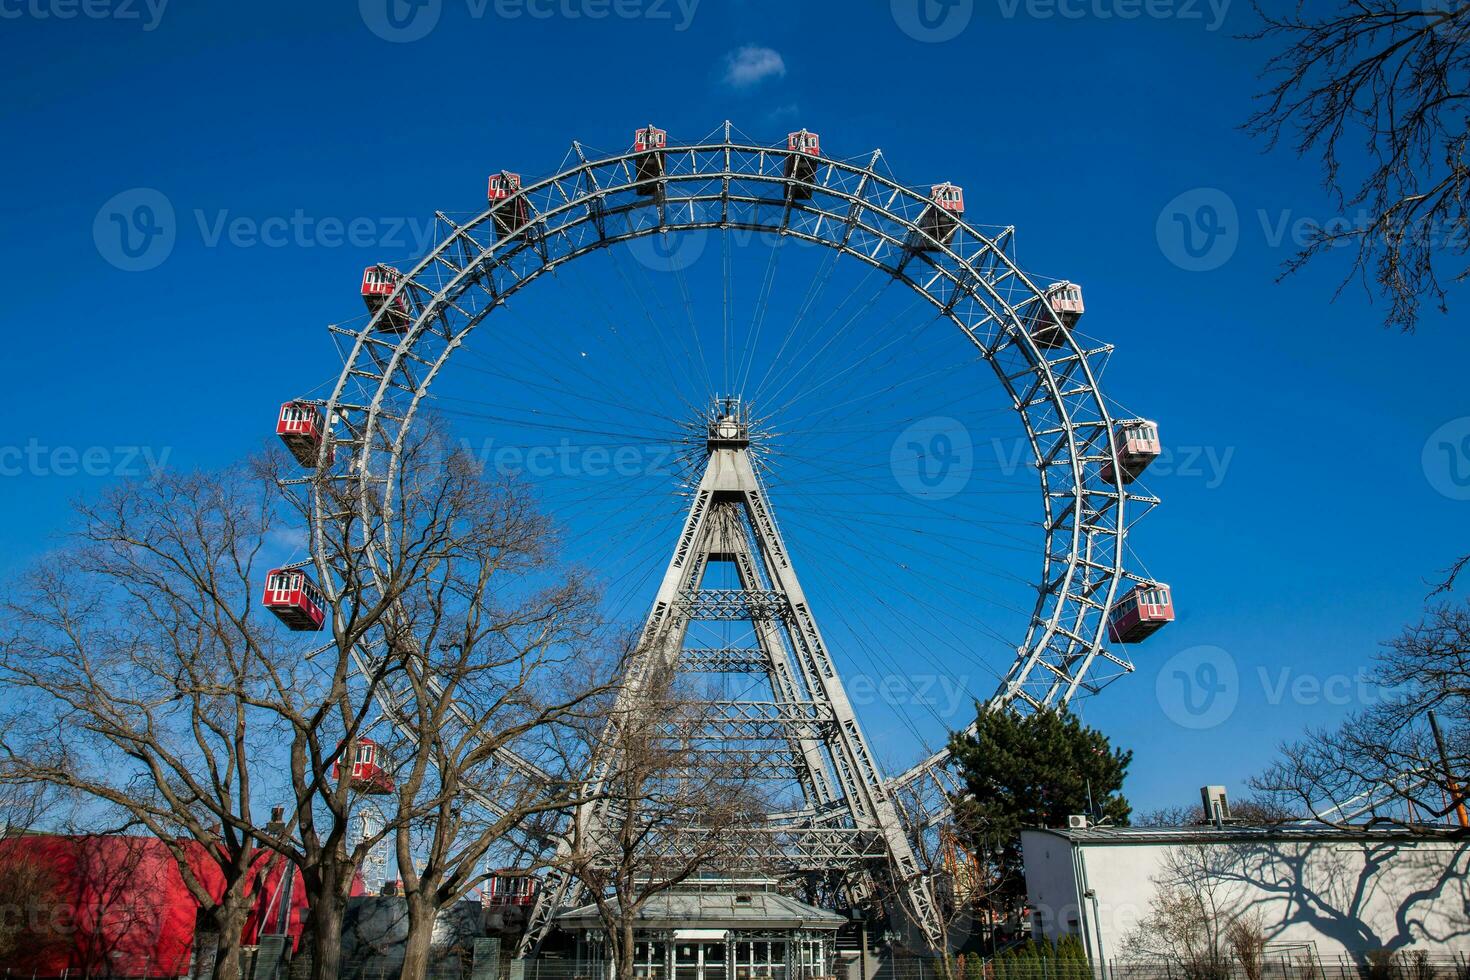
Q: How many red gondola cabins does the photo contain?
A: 12